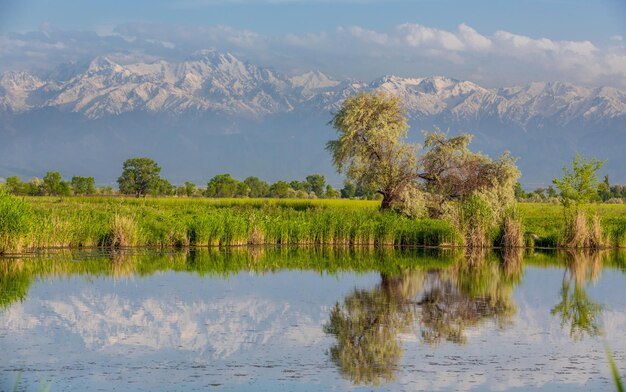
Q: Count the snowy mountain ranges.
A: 1